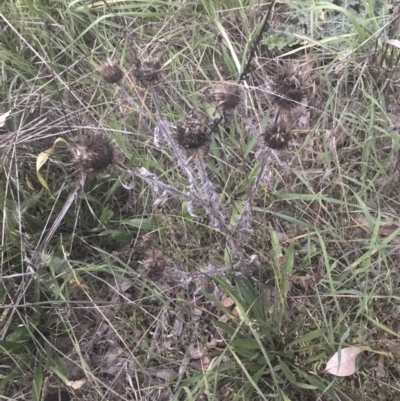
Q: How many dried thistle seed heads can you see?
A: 8